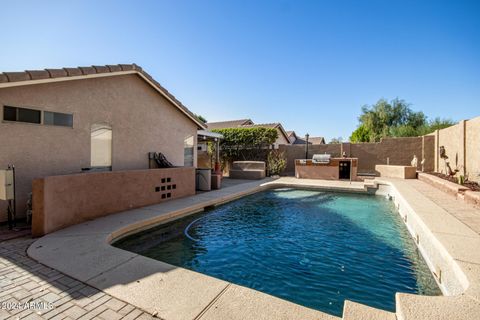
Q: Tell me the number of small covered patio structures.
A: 1